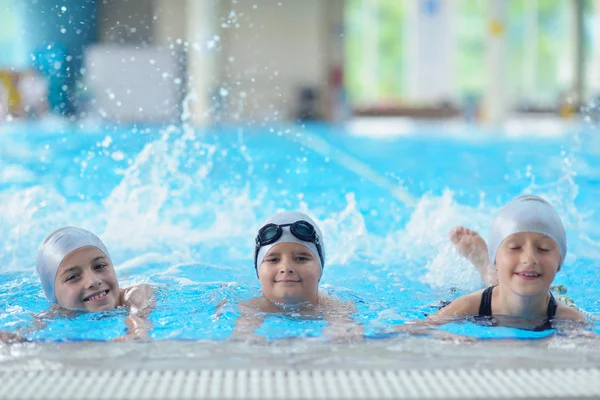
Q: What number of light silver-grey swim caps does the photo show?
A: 3